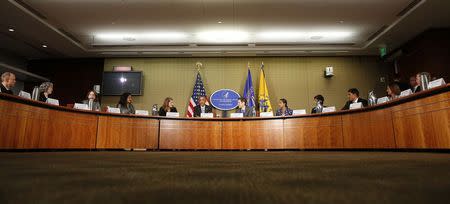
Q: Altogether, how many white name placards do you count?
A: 15